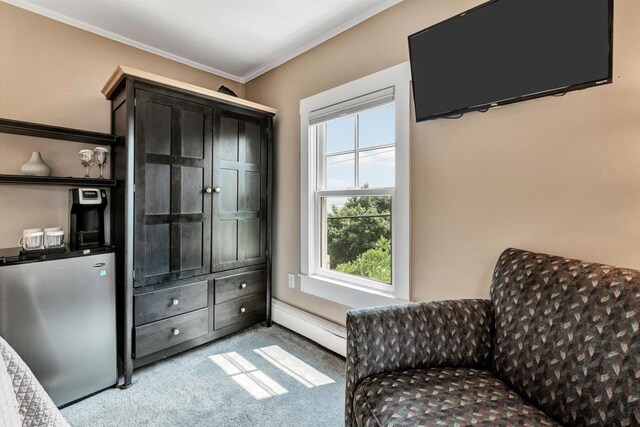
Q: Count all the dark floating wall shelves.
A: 2